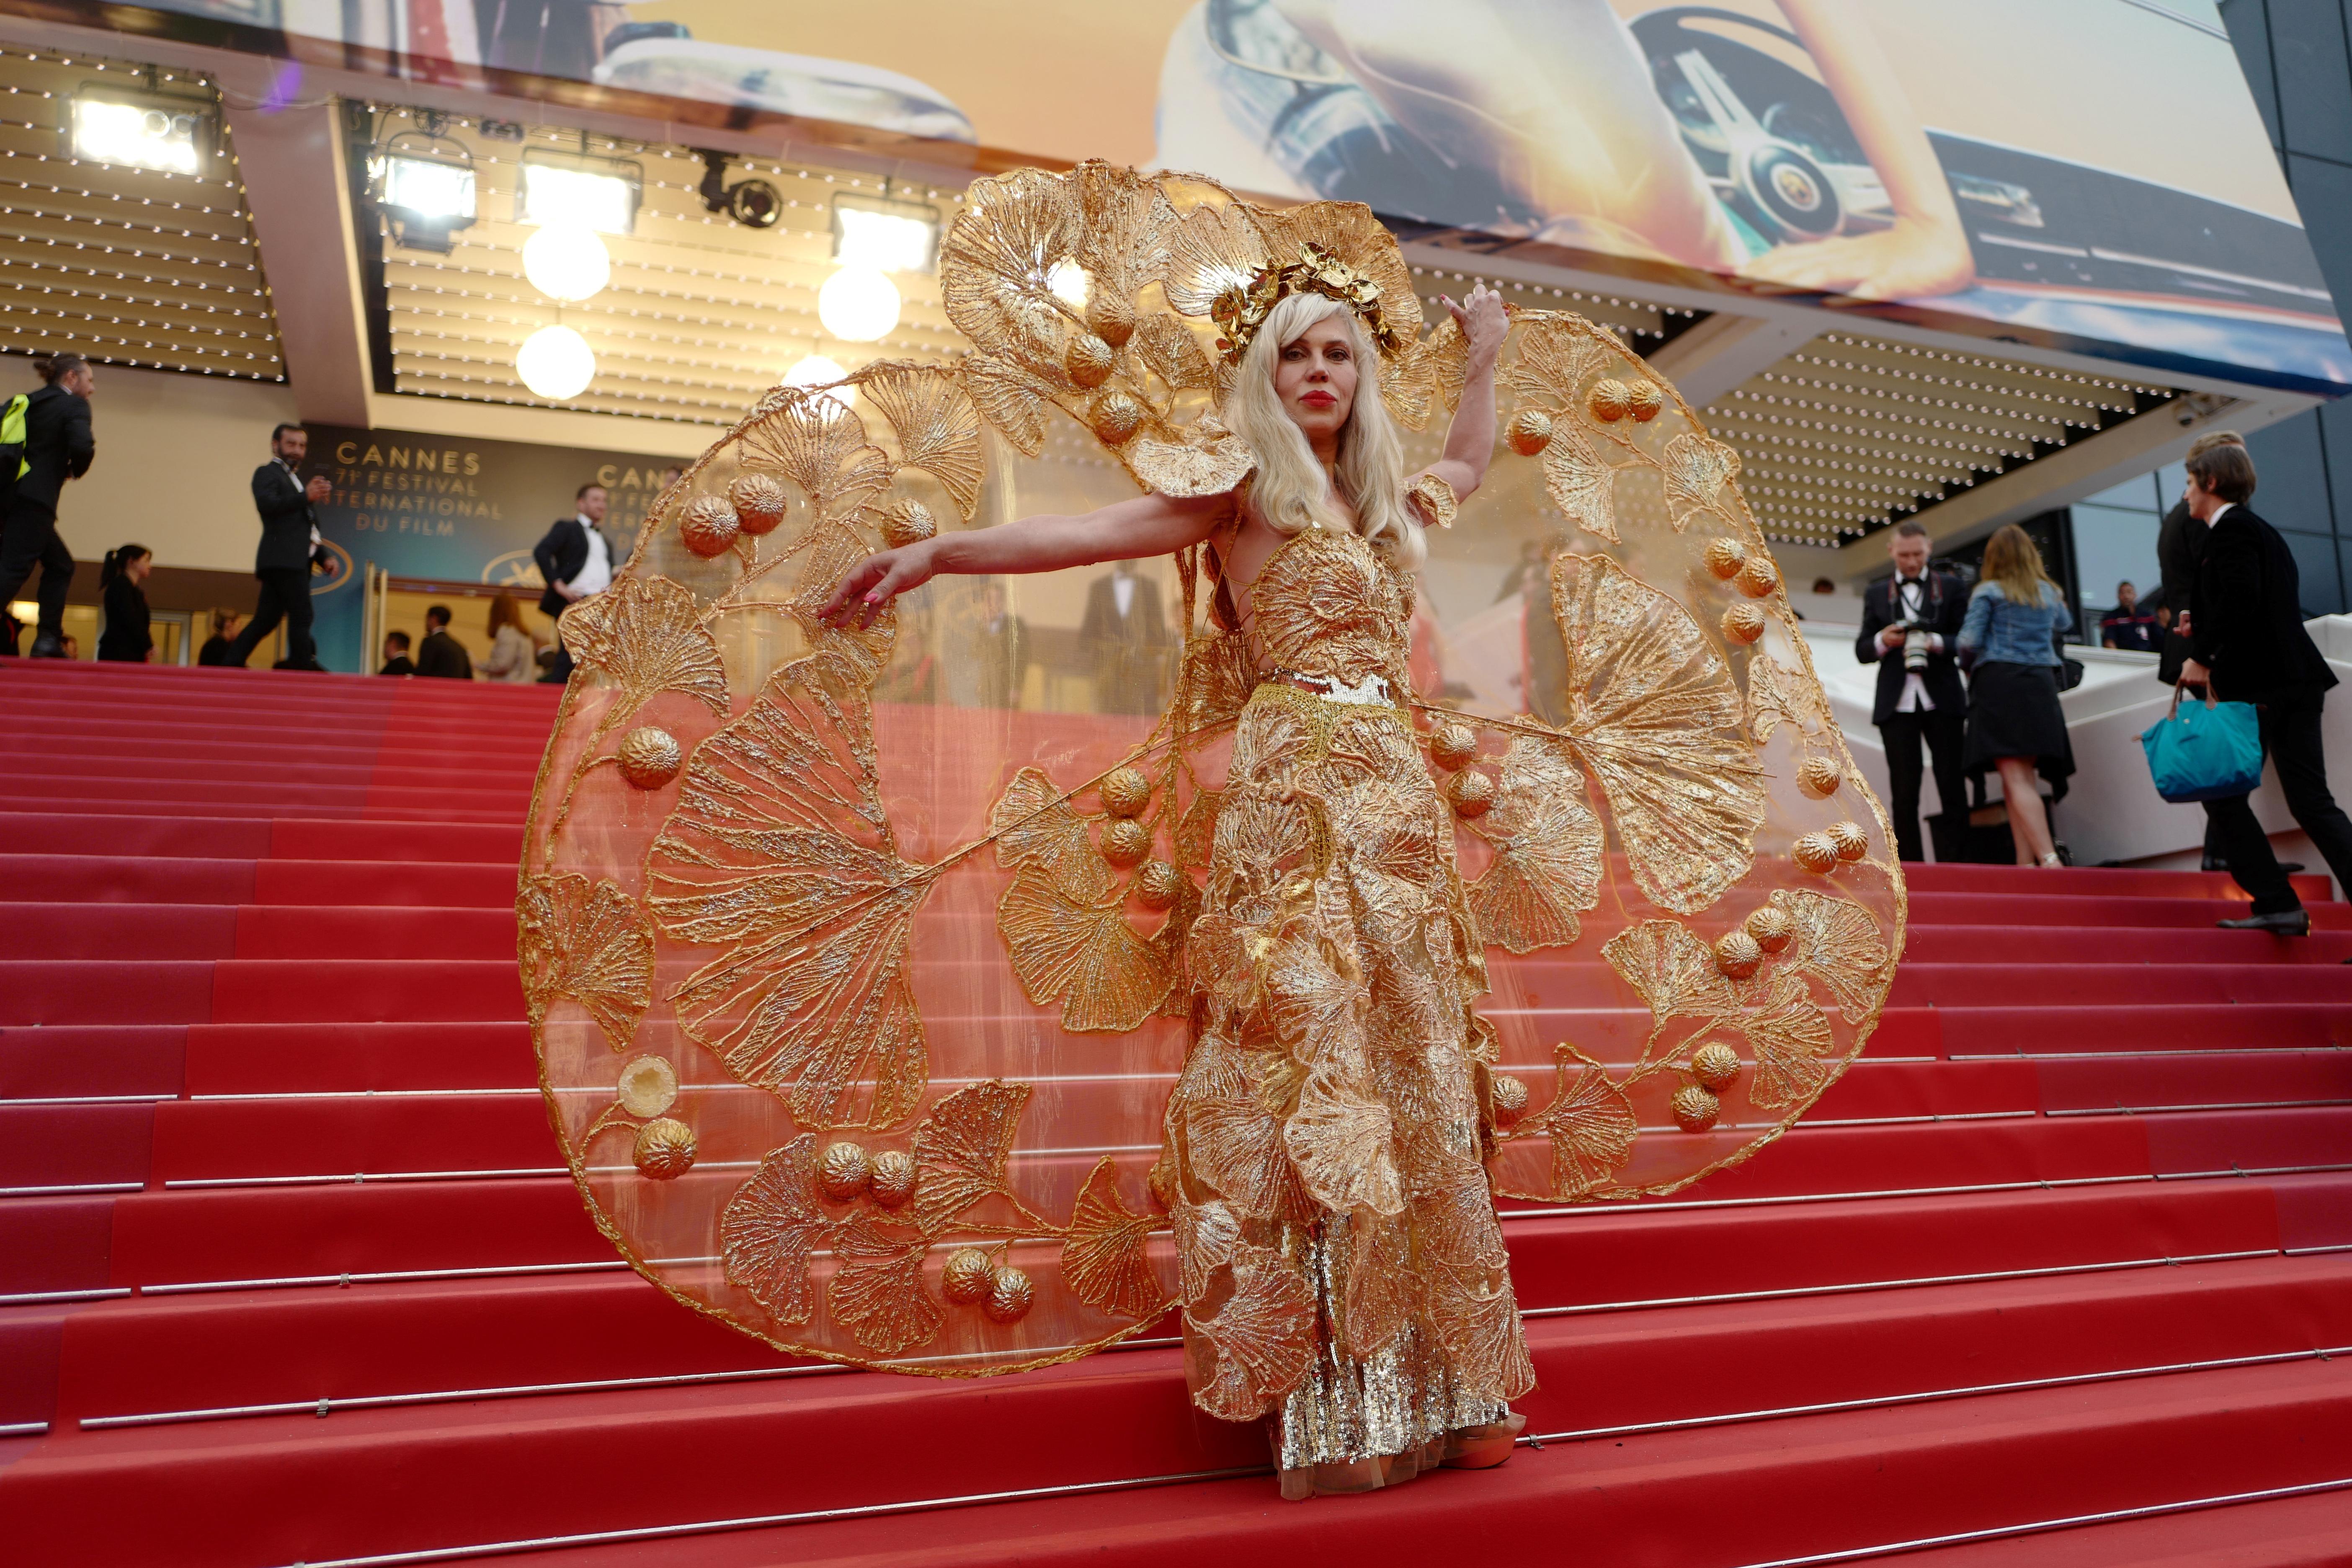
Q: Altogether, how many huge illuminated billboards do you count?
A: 1